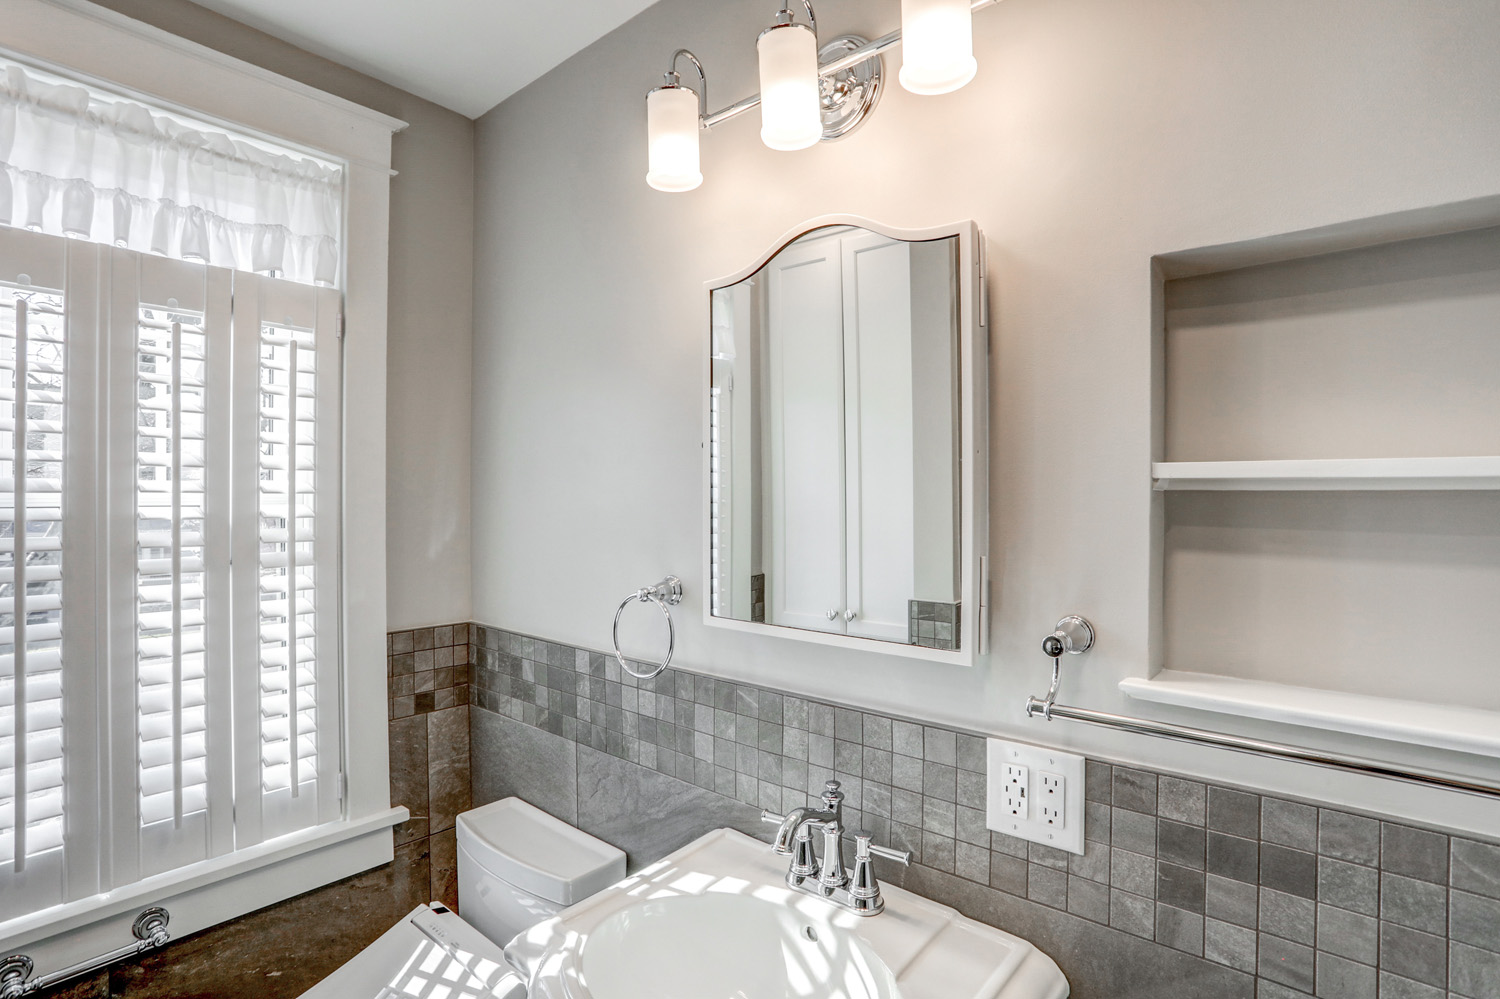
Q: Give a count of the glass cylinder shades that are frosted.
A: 3